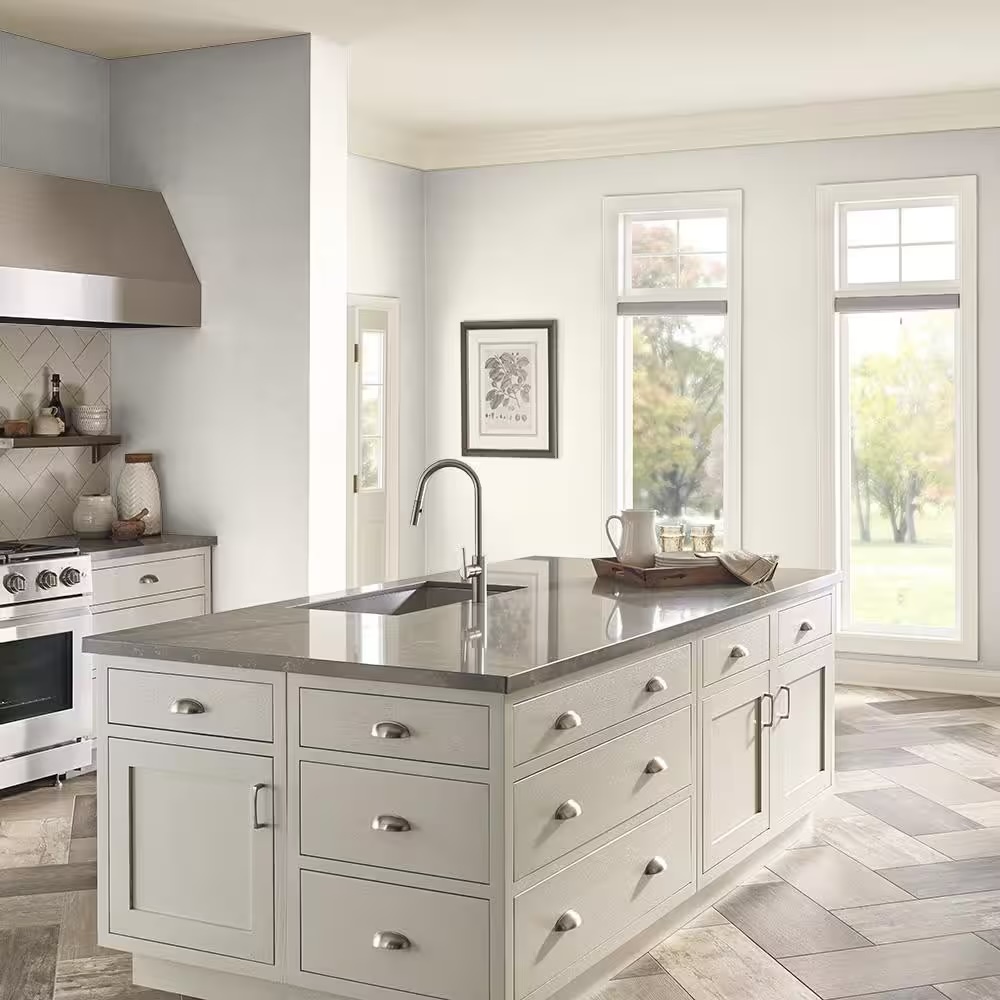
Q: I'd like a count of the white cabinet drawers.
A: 11